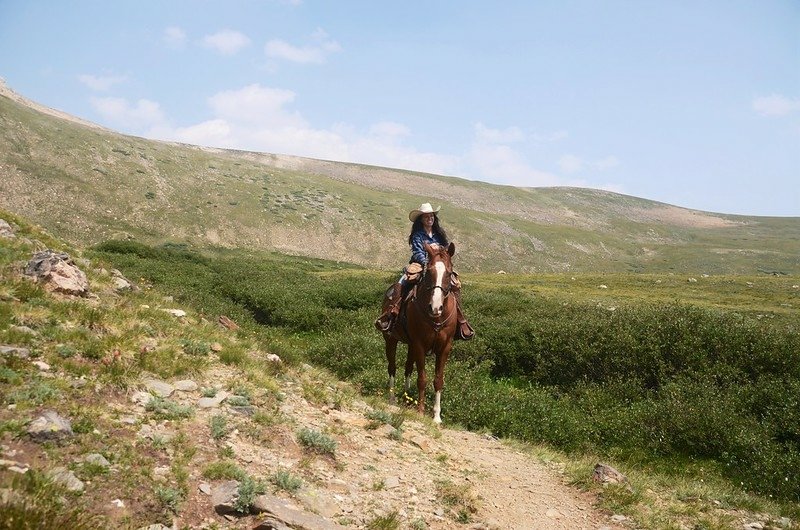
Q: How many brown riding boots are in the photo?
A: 2